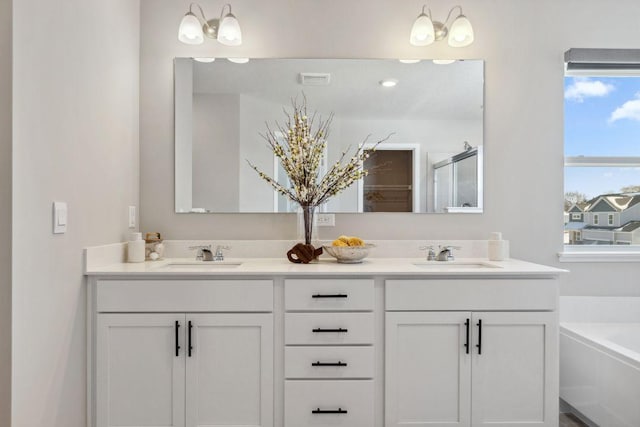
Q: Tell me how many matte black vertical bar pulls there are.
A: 4